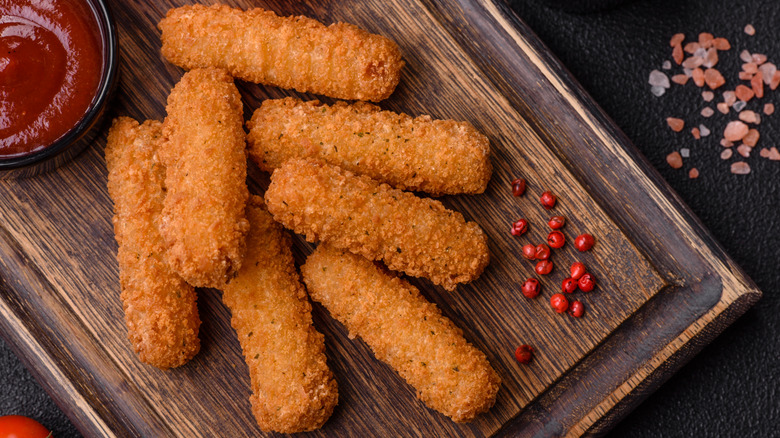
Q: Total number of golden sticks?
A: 7